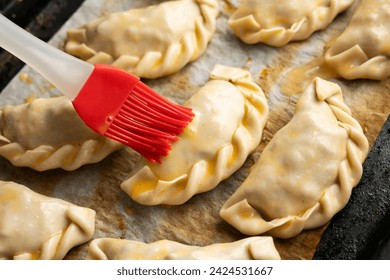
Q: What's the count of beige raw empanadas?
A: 8